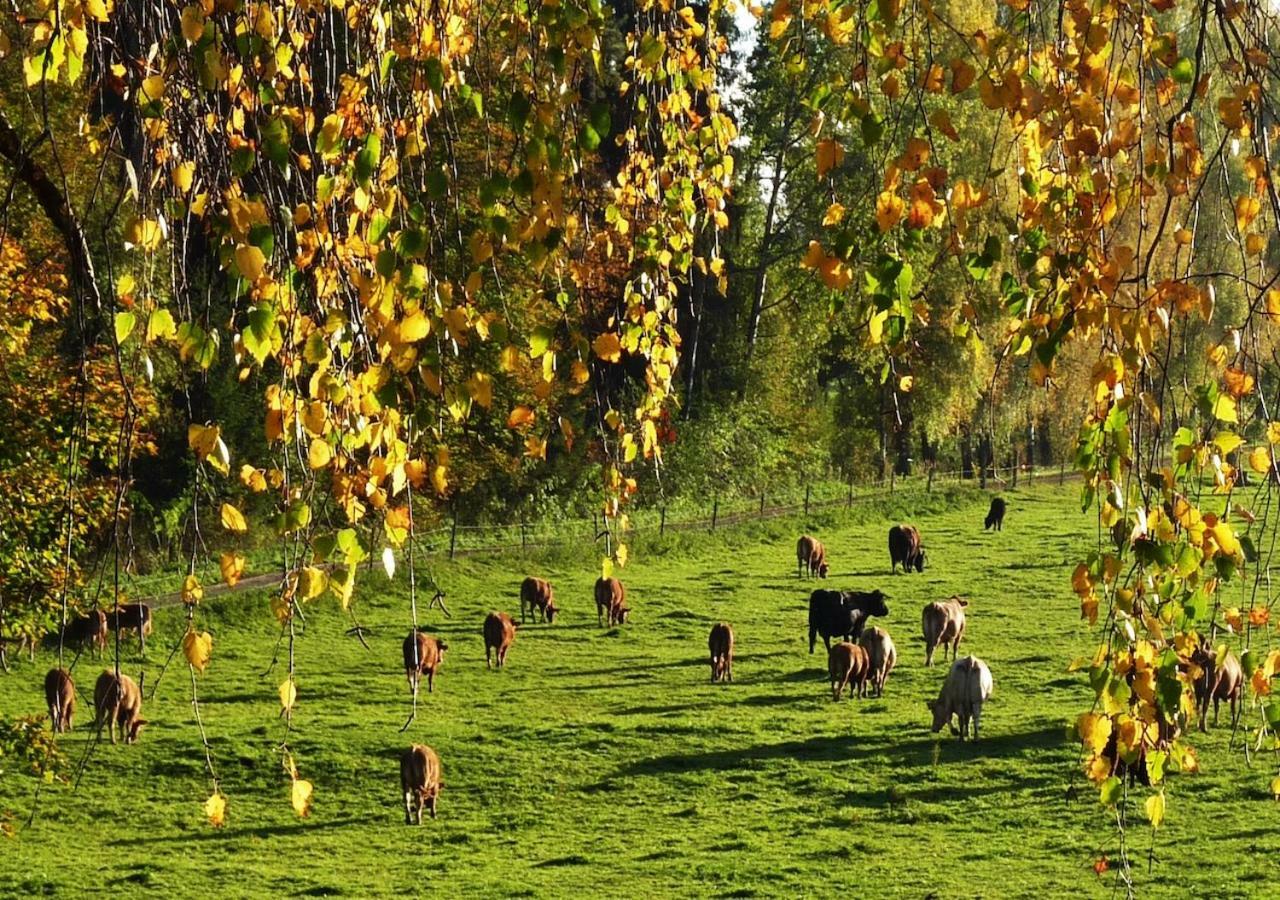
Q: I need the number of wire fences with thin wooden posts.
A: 1